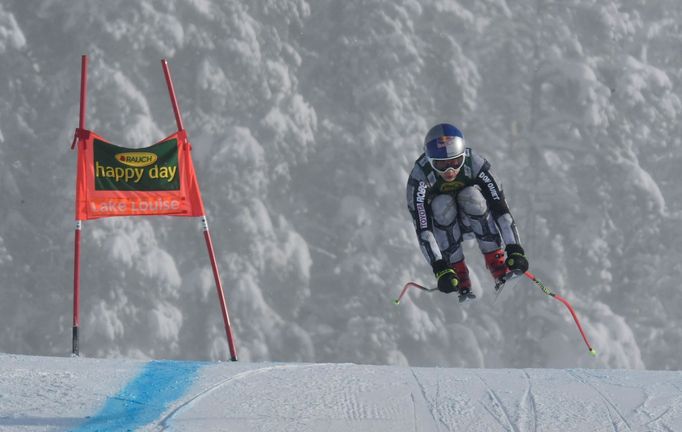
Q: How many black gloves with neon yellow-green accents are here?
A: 2